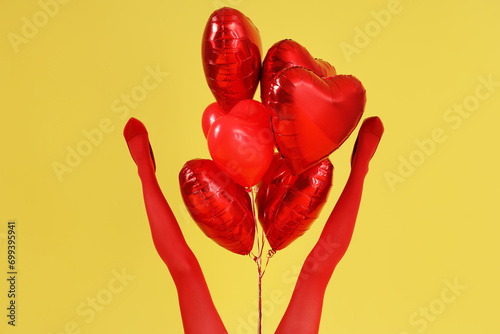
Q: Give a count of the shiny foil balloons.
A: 5